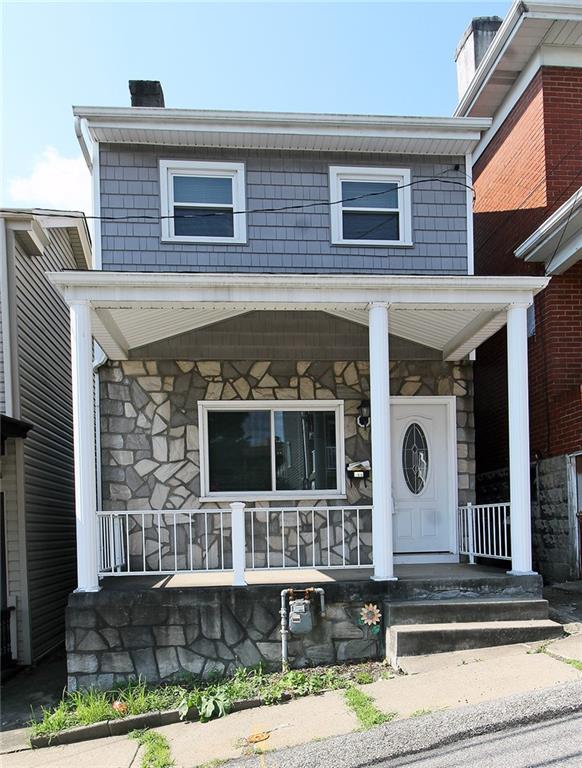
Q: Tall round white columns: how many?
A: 3